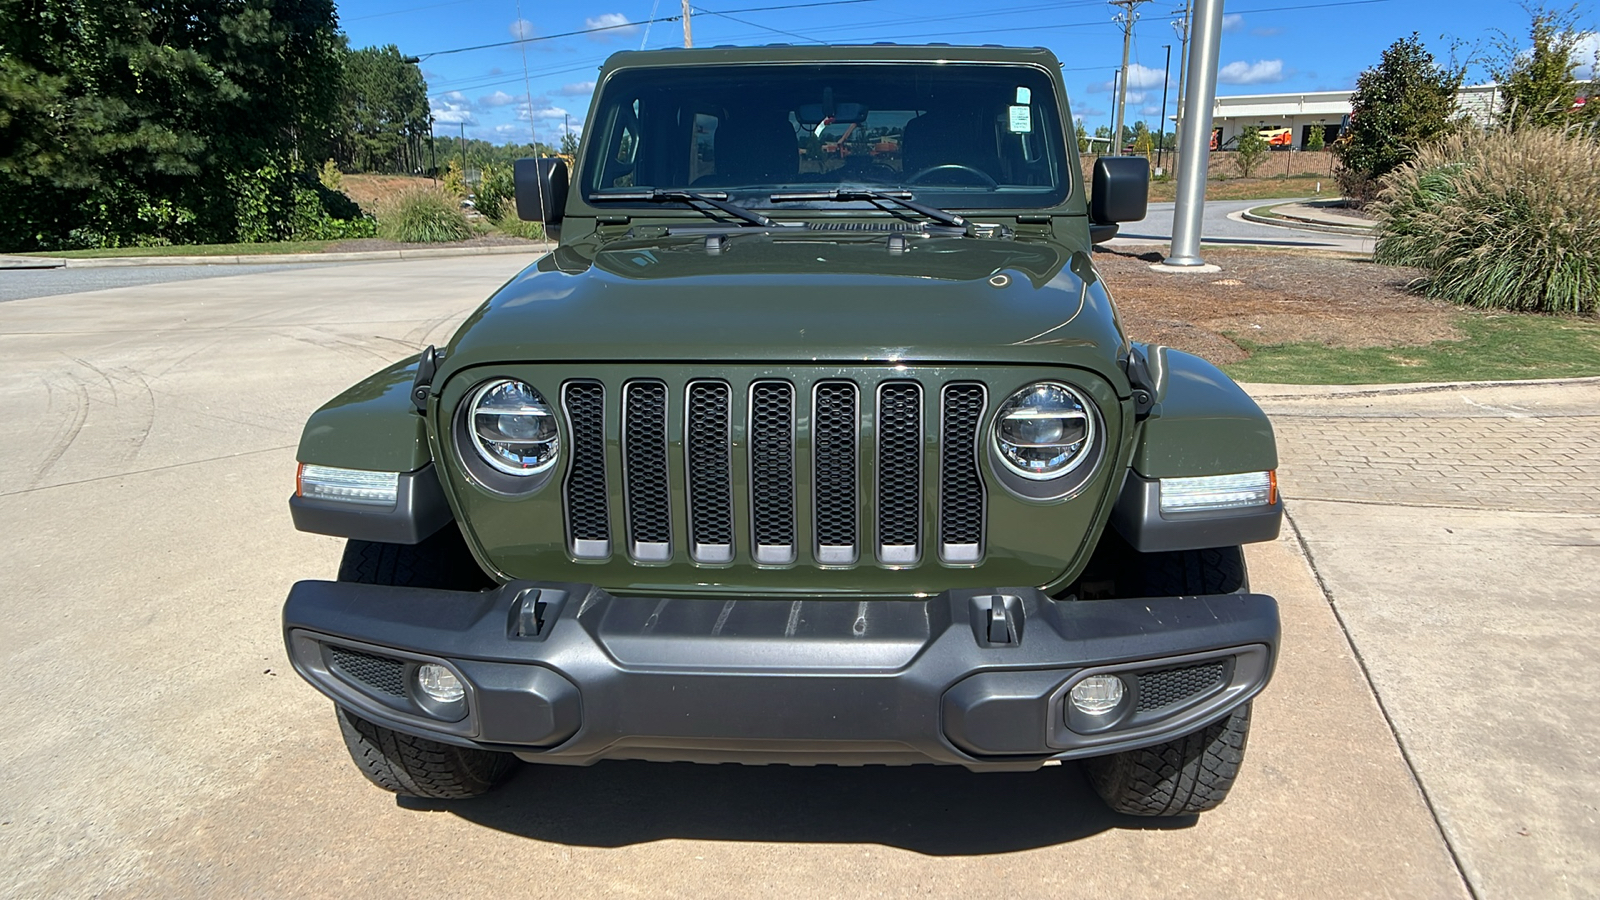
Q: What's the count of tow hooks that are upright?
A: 2